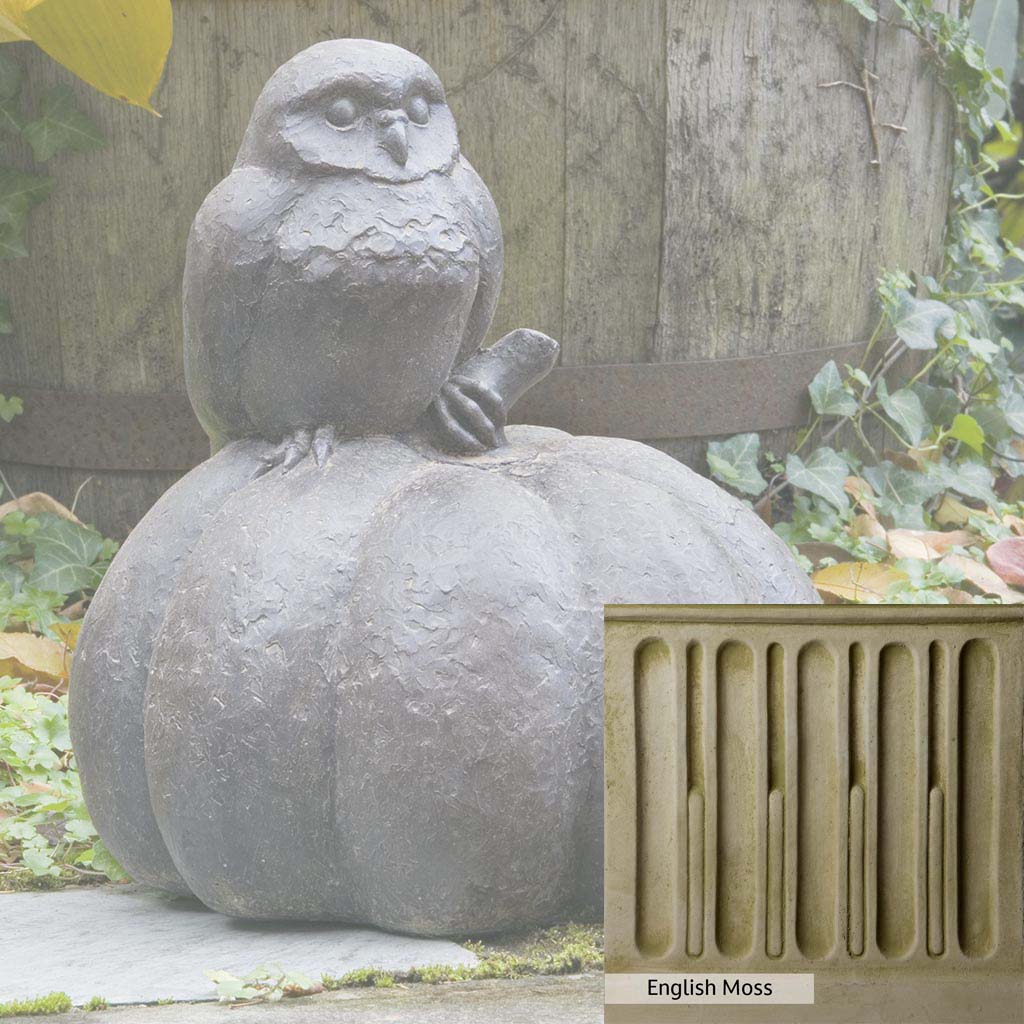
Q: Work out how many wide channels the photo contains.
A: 5